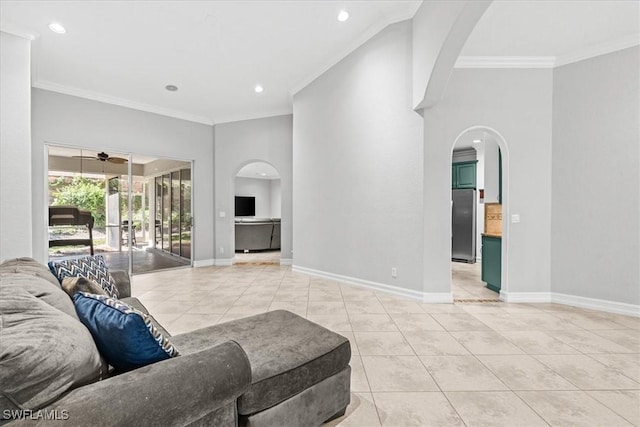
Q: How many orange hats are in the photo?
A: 0